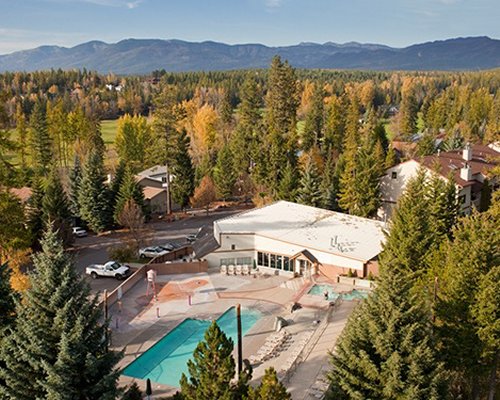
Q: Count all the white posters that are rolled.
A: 0